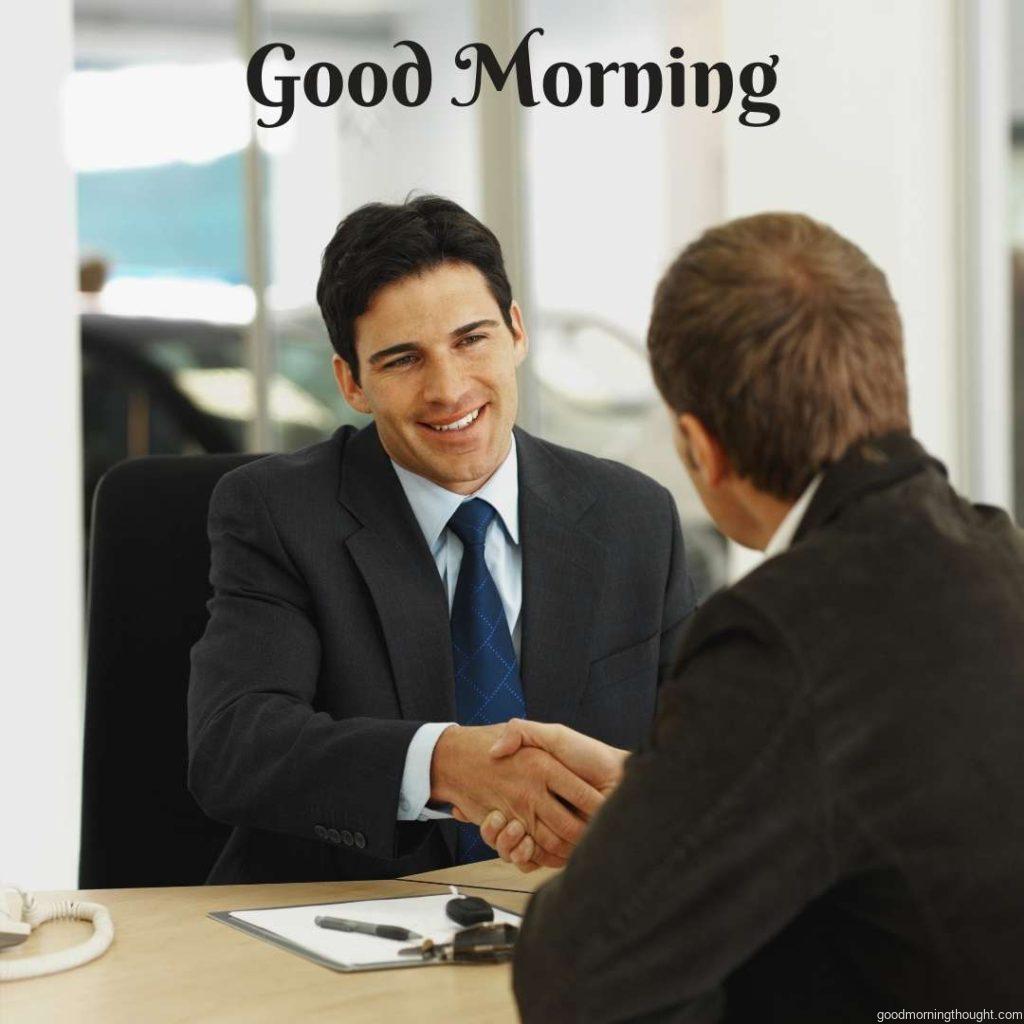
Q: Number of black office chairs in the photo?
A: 1